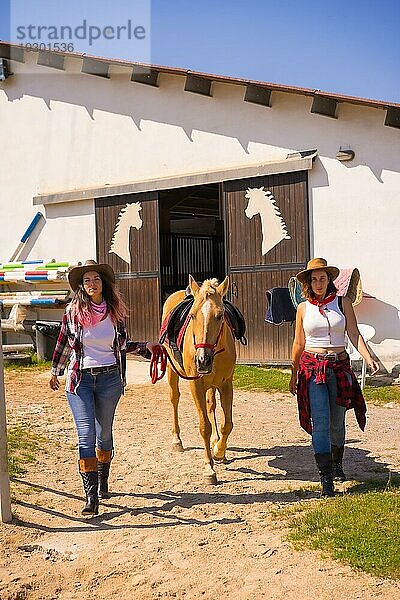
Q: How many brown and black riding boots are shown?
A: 2